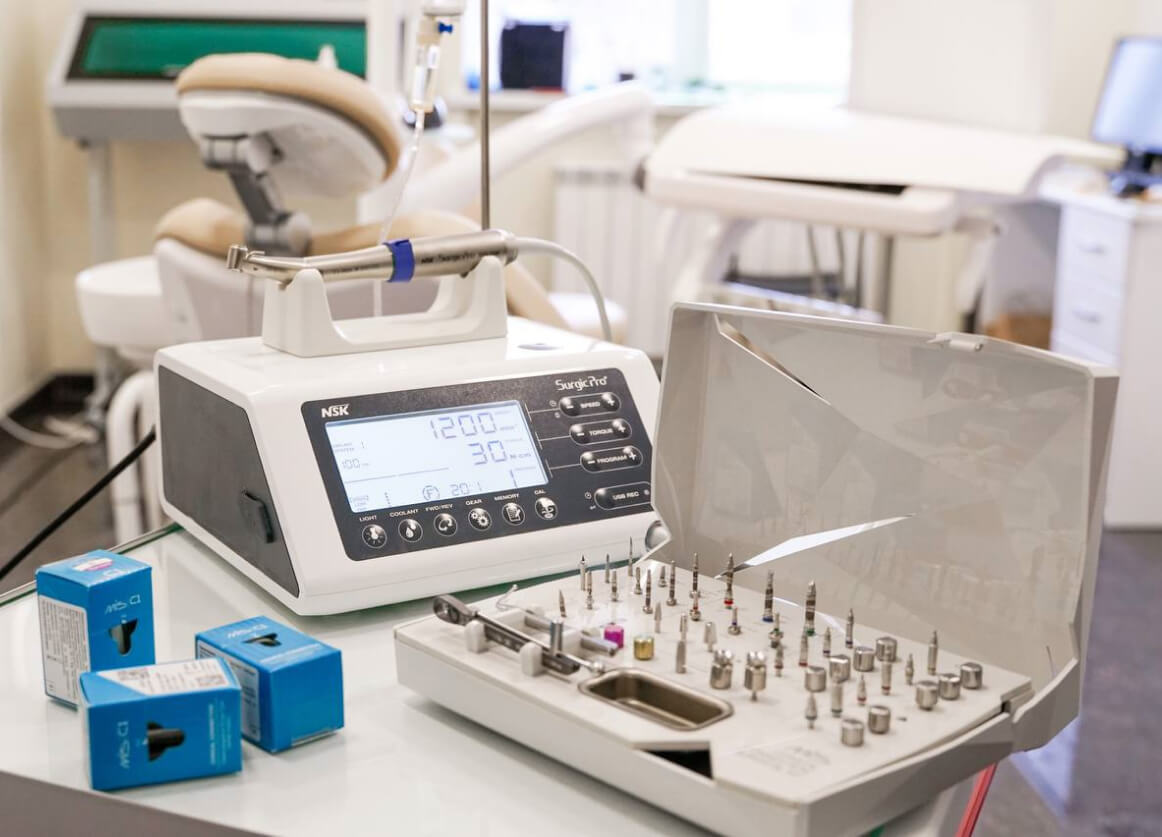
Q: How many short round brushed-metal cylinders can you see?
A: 9